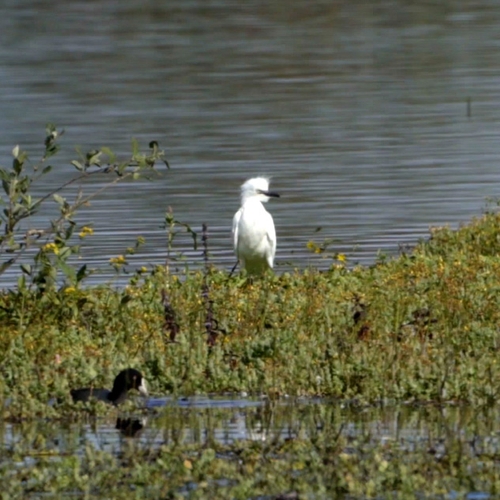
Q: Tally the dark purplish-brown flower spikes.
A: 2